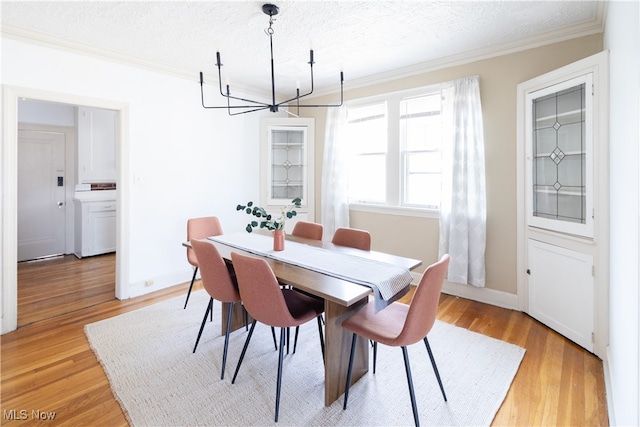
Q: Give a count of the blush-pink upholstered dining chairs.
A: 6